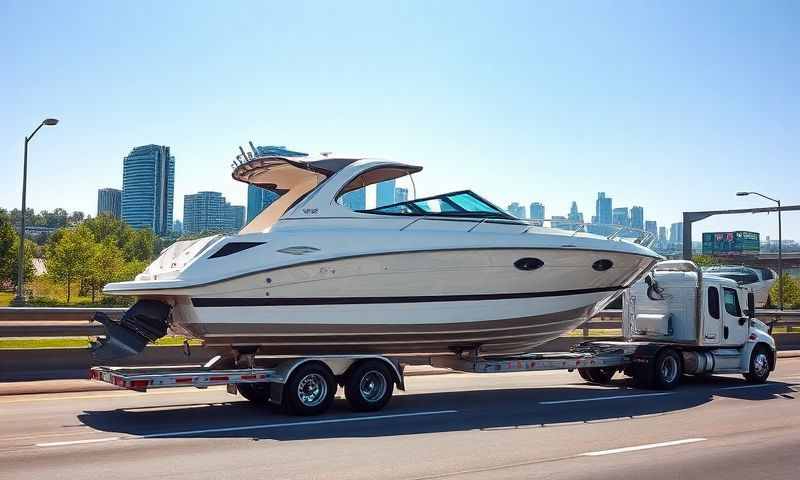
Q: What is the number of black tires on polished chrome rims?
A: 4